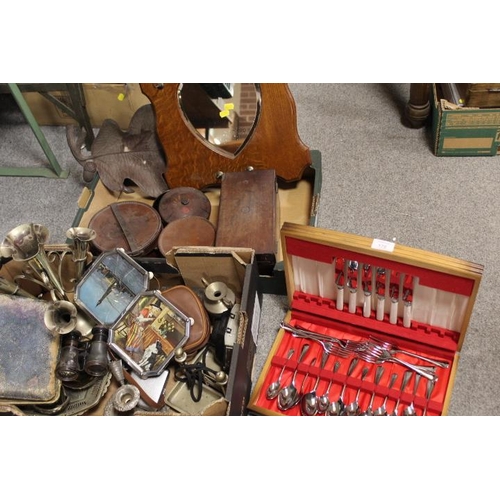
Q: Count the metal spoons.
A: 12